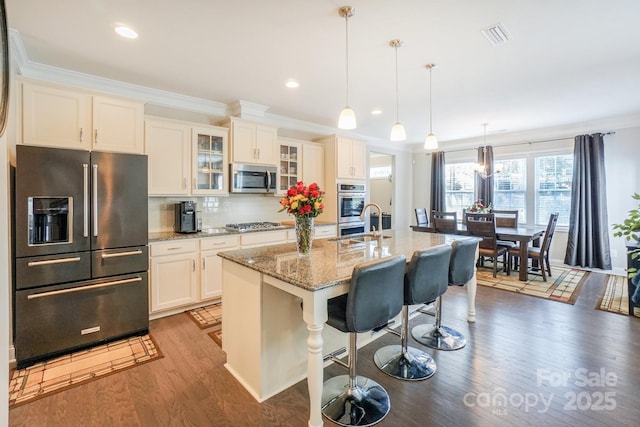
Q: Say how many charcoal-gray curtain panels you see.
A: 3